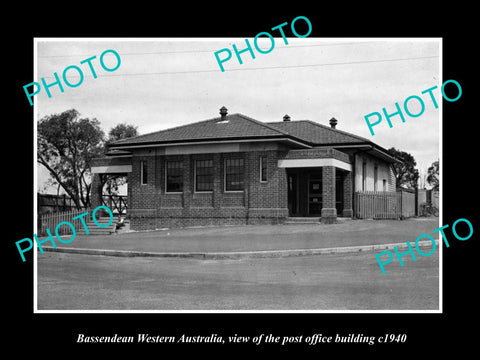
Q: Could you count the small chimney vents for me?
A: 3